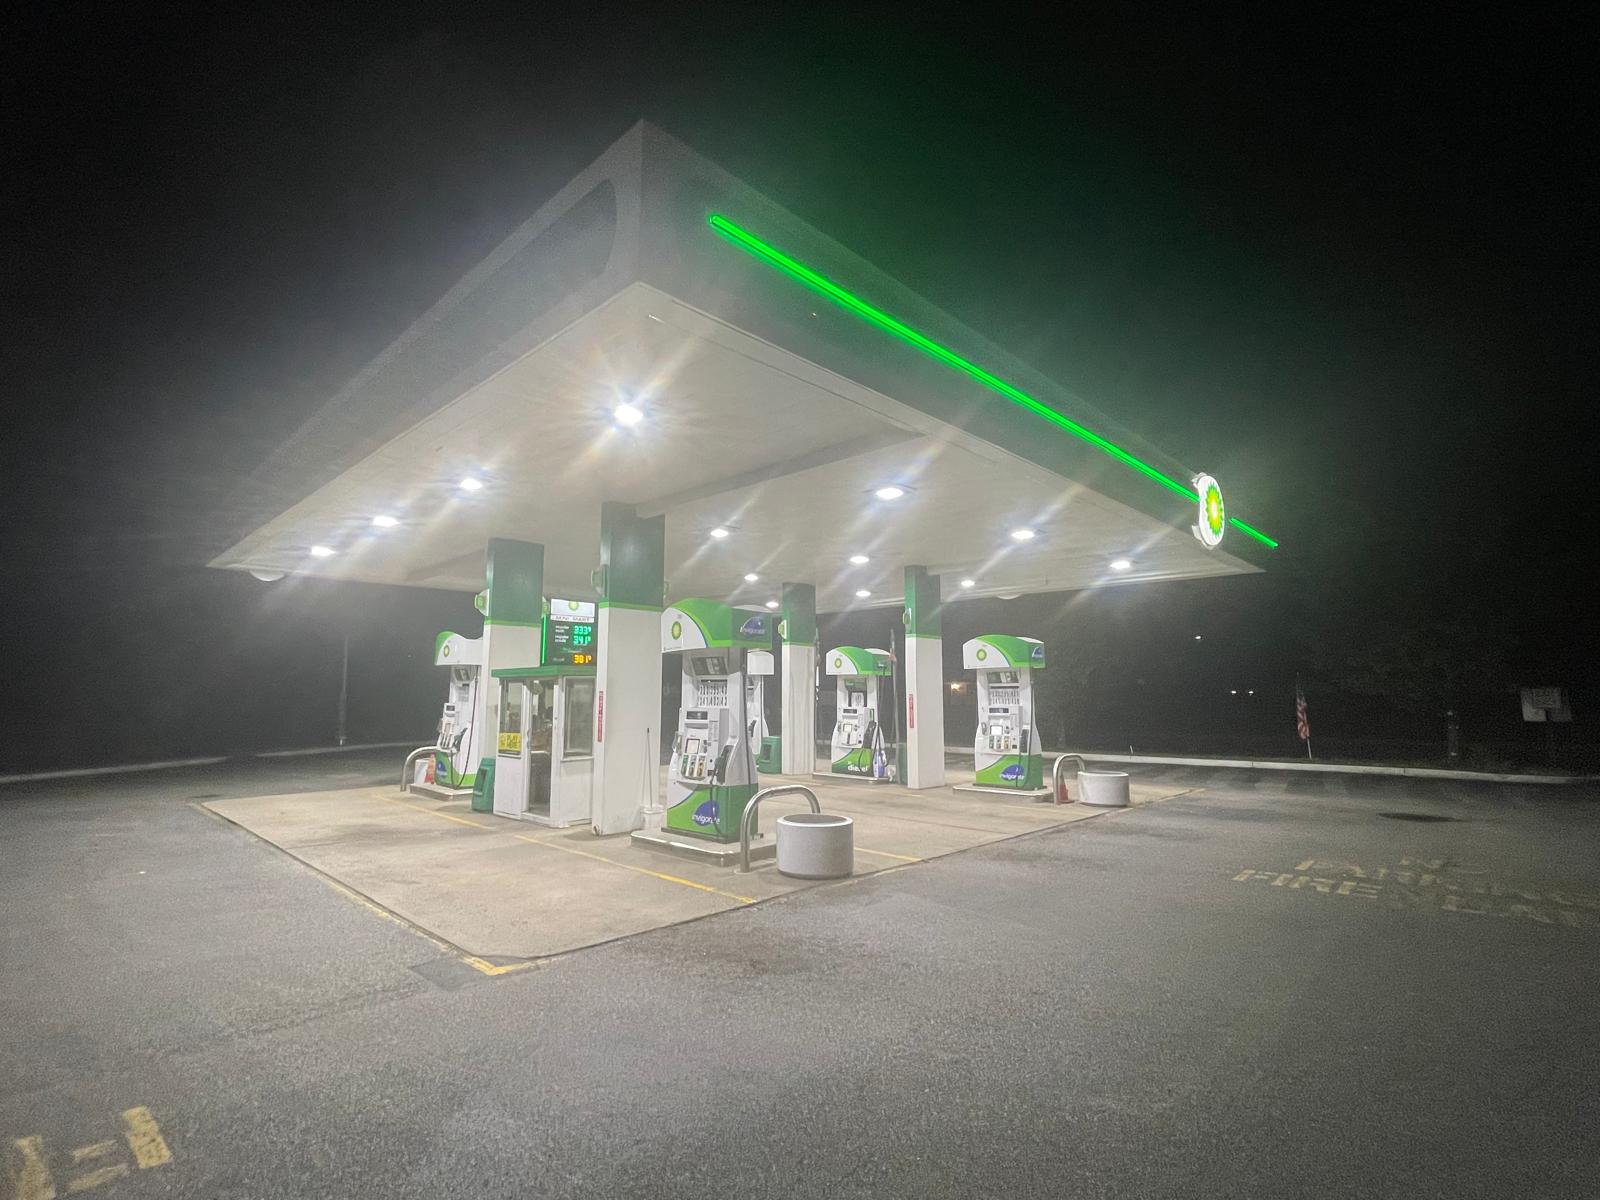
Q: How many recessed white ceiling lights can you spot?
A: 13